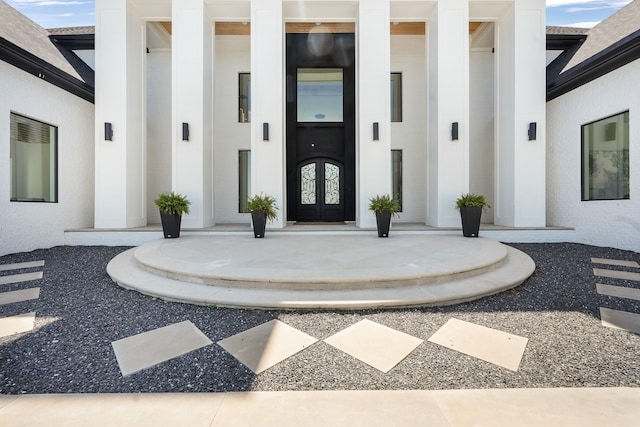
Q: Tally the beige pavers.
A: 12